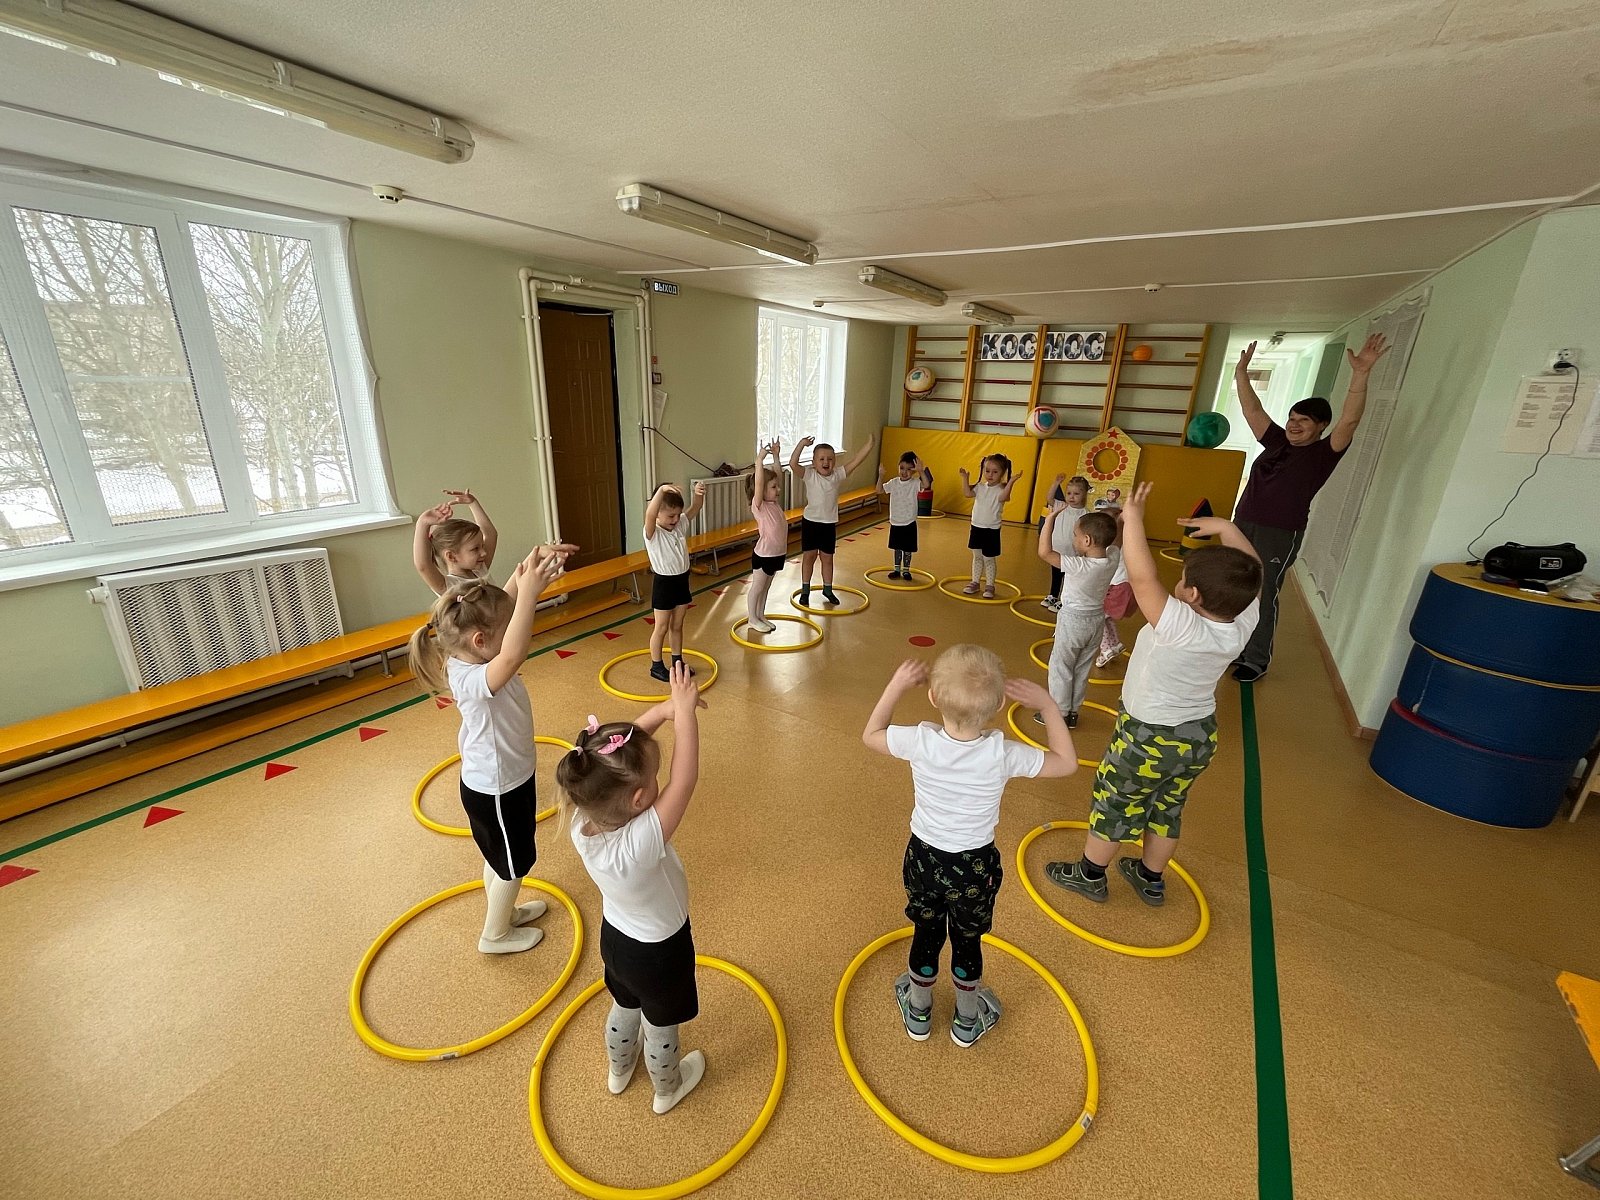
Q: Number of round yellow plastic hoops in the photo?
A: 15